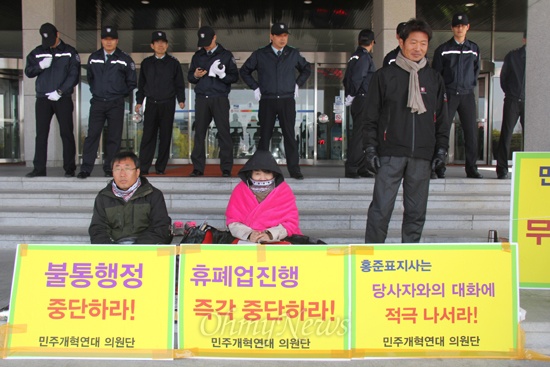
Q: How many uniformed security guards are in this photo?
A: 9